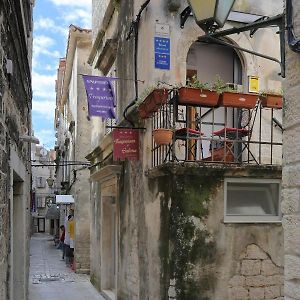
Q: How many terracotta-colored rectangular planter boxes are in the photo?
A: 4